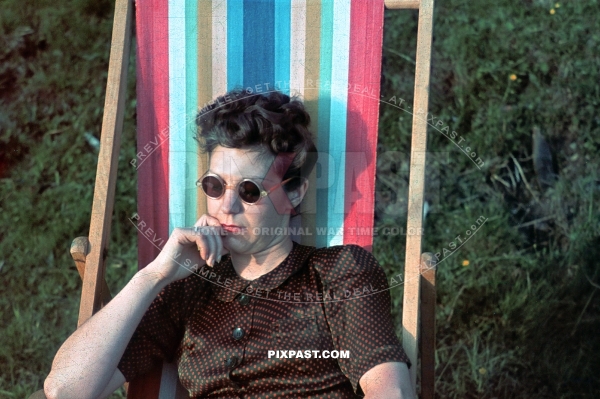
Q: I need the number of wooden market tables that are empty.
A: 0